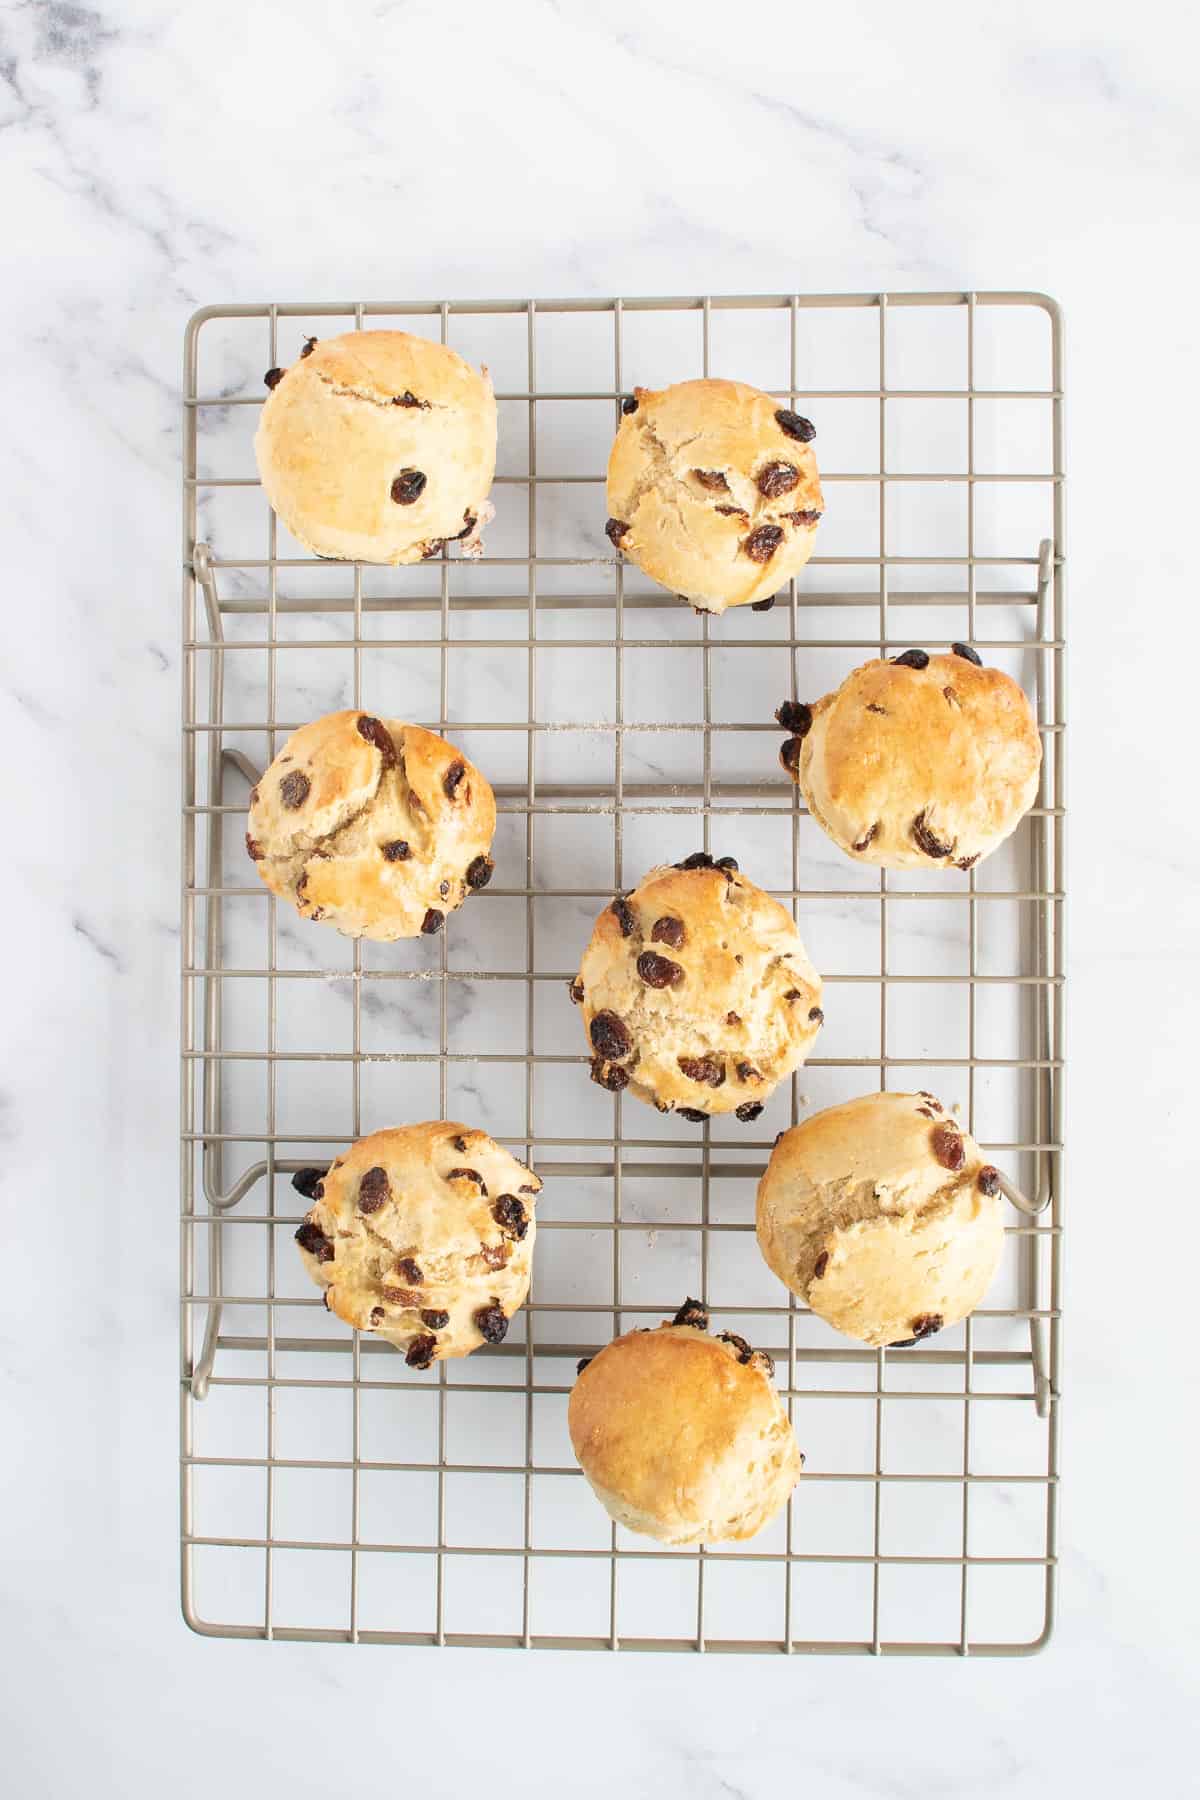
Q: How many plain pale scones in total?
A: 0